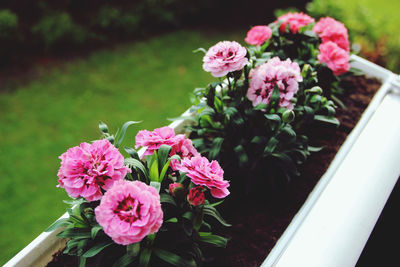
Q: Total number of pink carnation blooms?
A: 11